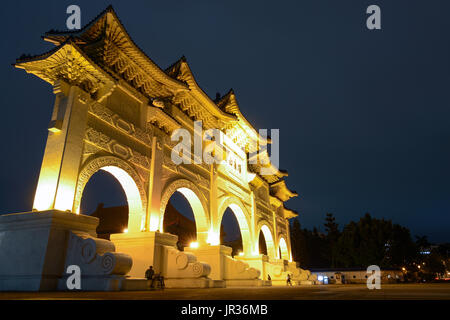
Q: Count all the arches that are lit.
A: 5